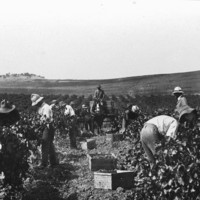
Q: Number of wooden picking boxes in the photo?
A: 4